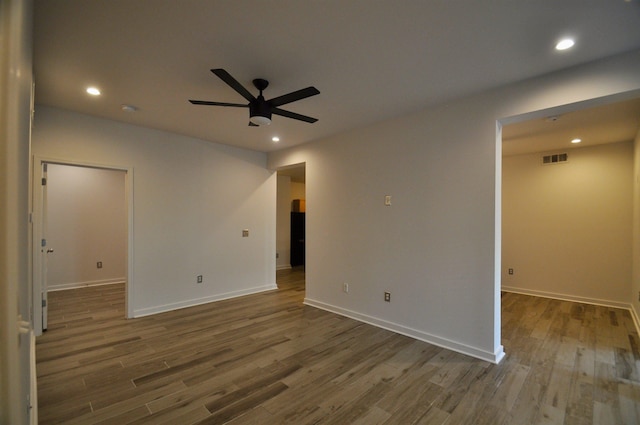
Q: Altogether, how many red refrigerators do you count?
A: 0